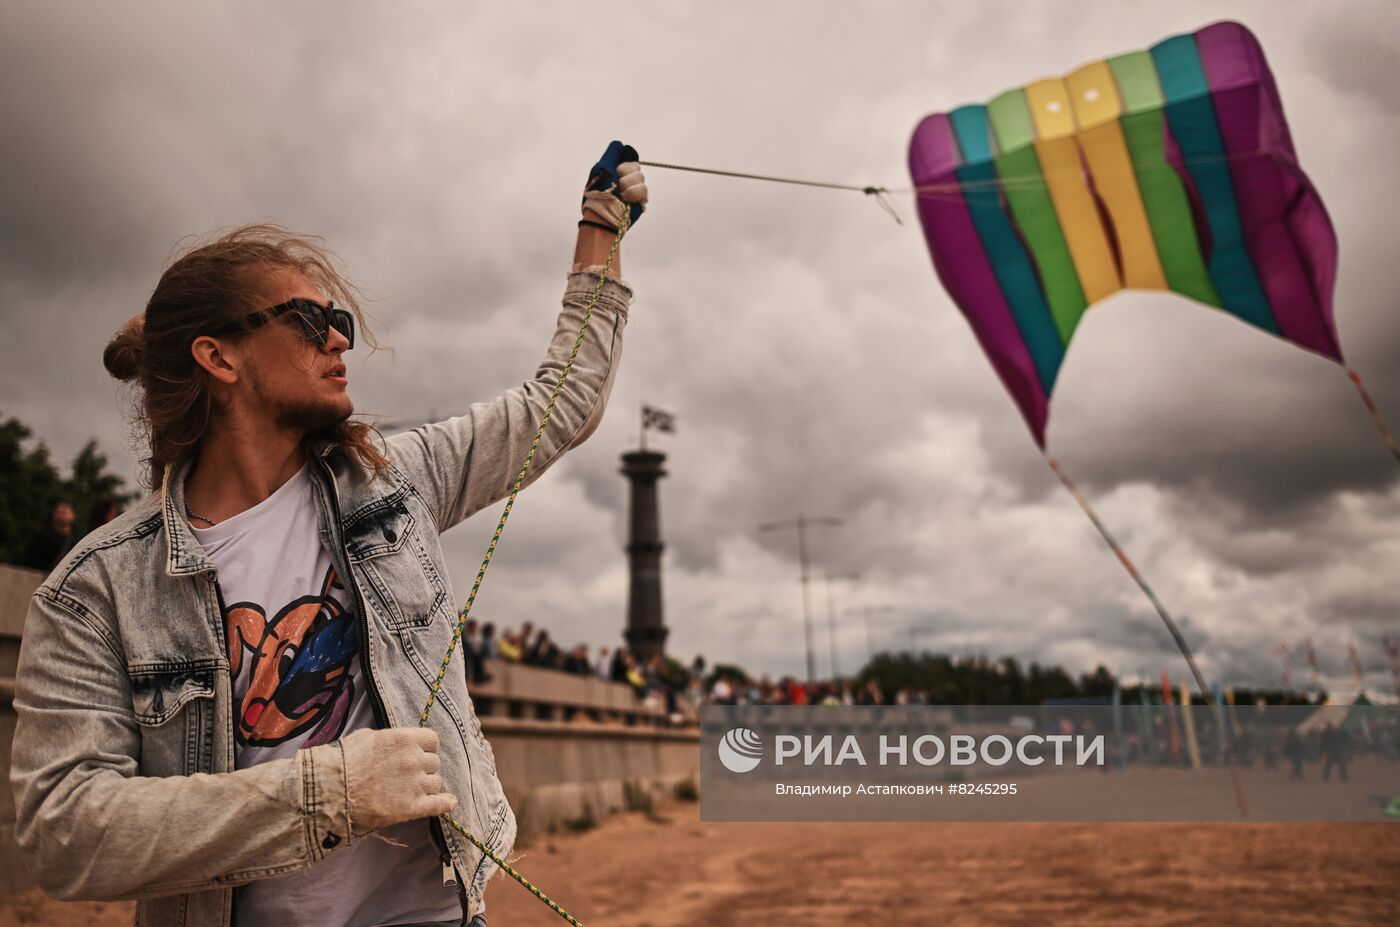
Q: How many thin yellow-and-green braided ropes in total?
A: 1